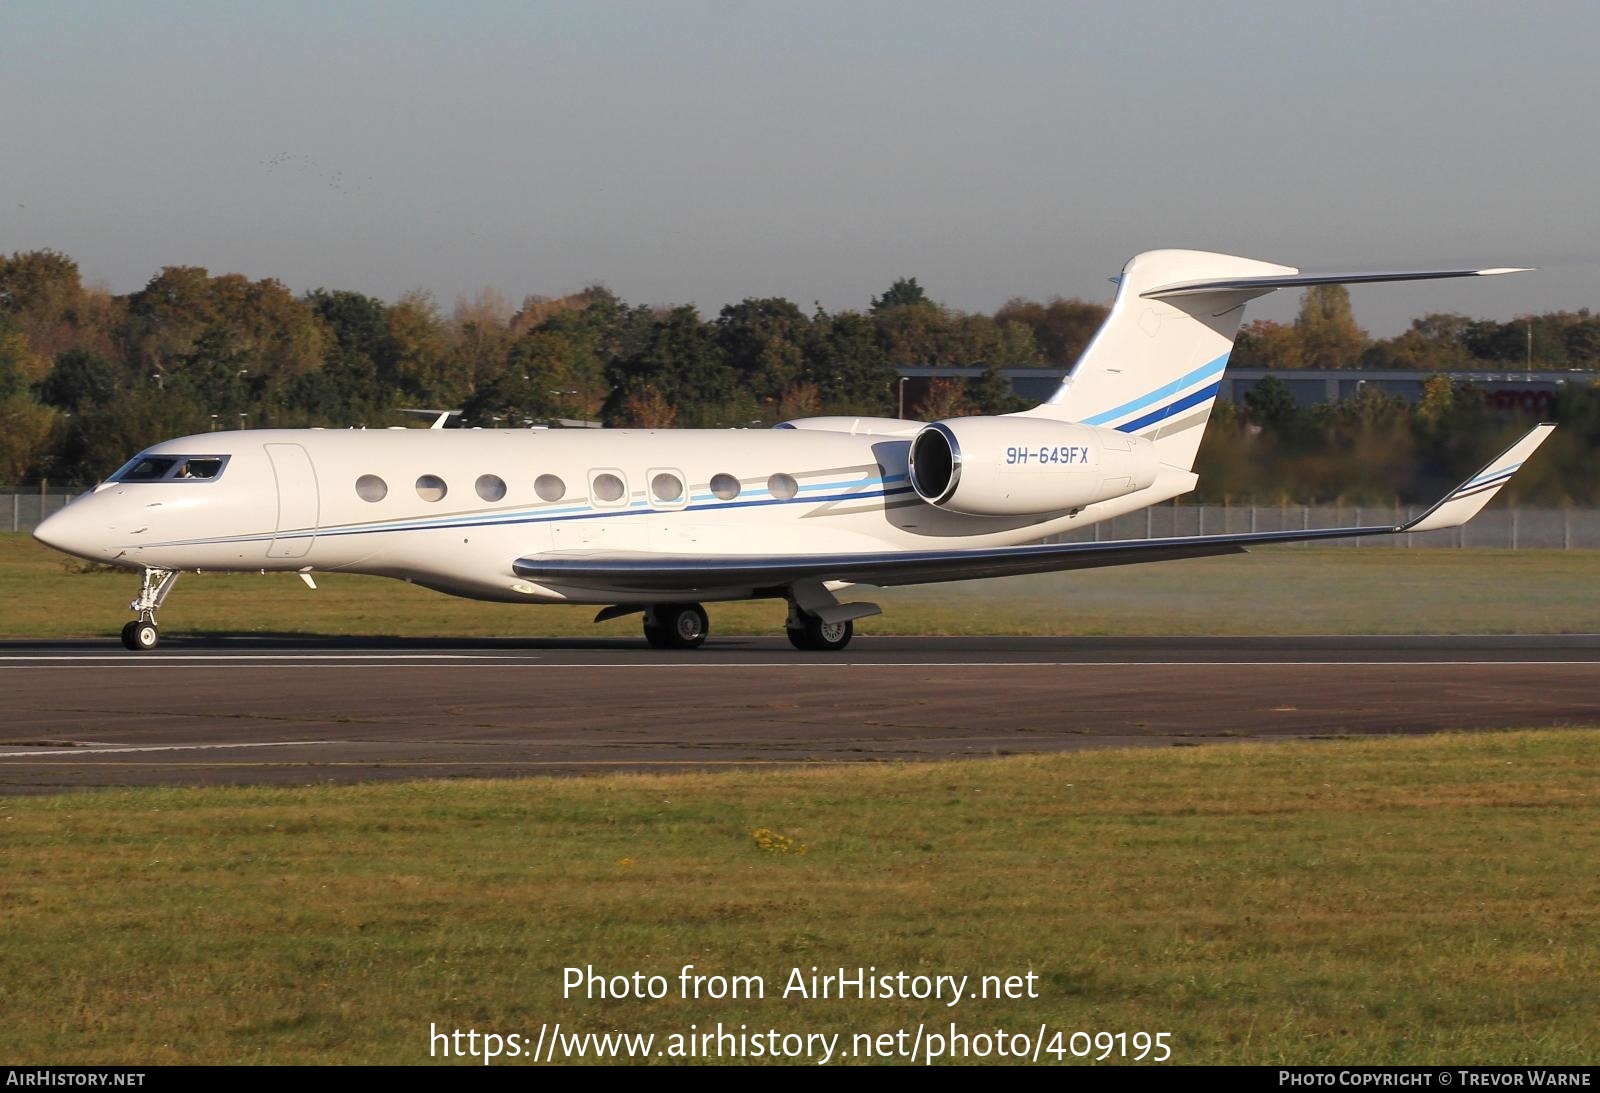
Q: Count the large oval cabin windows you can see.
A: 8